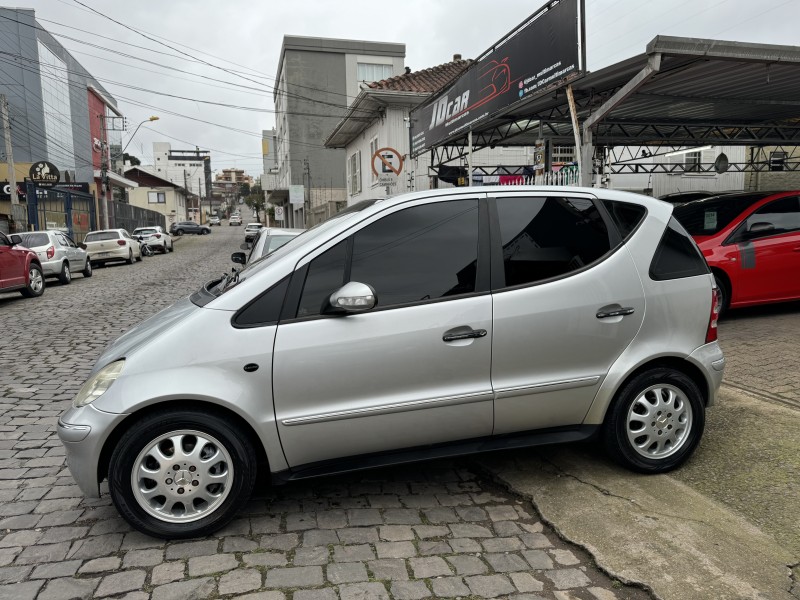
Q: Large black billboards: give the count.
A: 1